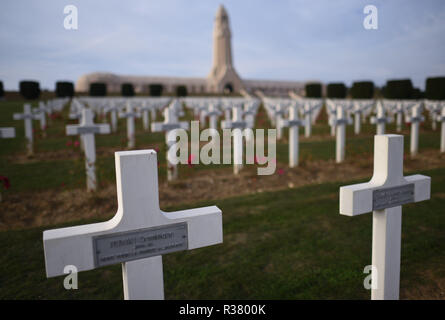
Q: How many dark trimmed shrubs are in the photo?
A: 12